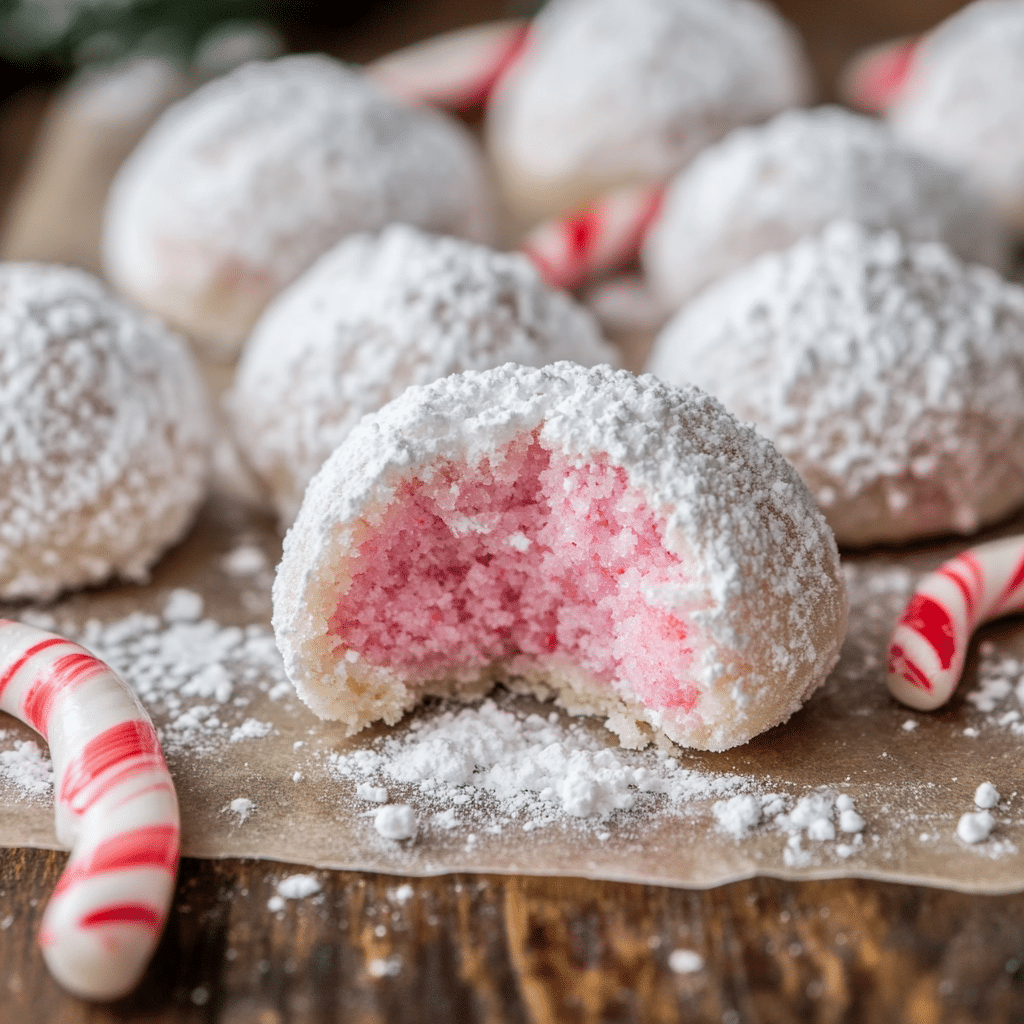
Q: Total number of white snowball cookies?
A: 8